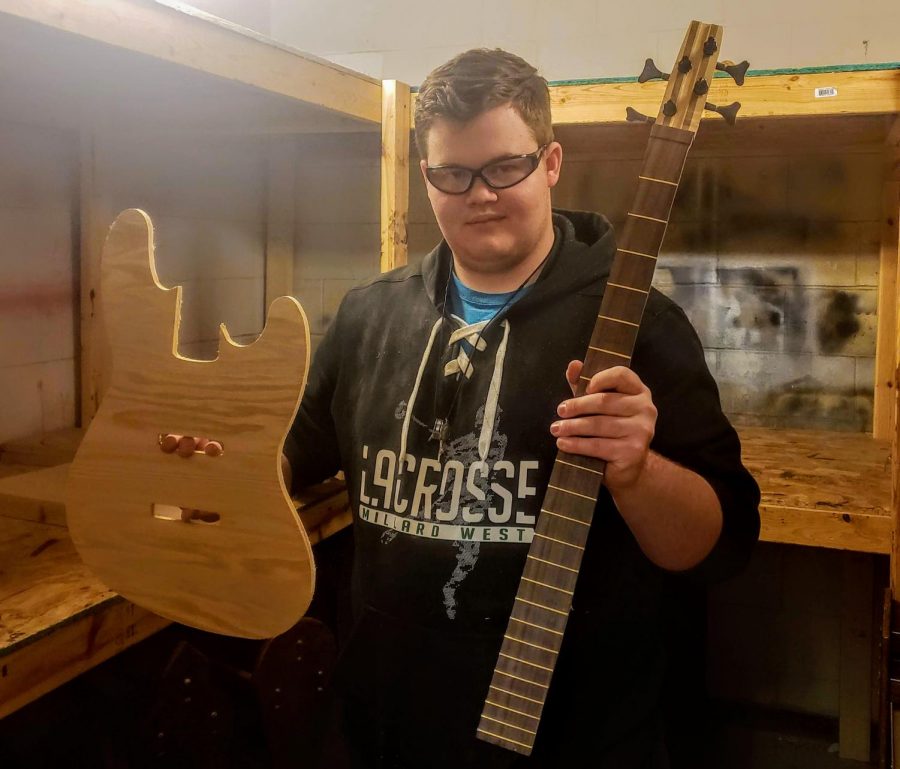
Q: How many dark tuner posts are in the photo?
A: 4